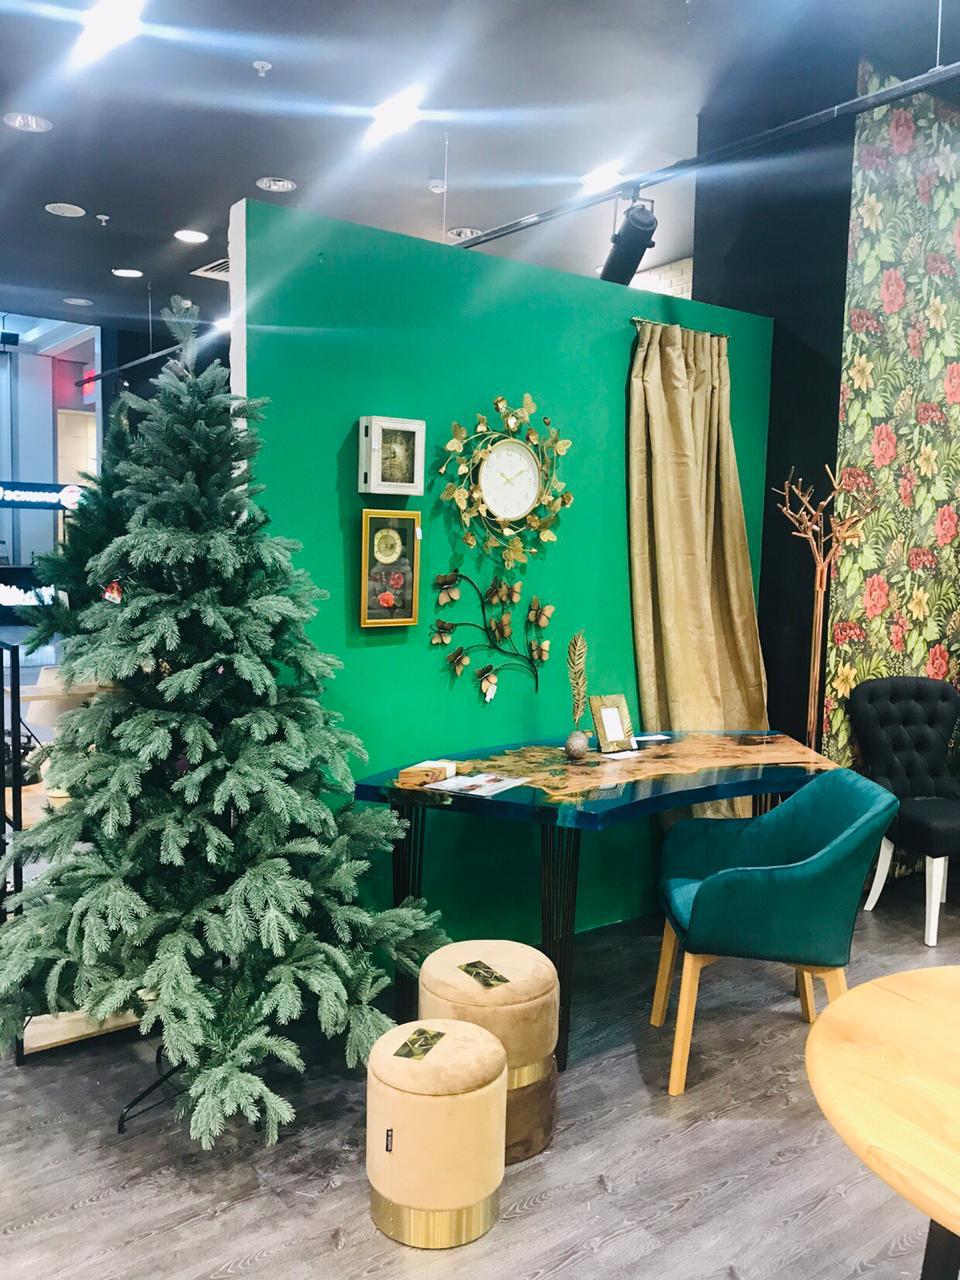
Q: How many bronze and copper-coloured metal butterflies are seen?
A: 9